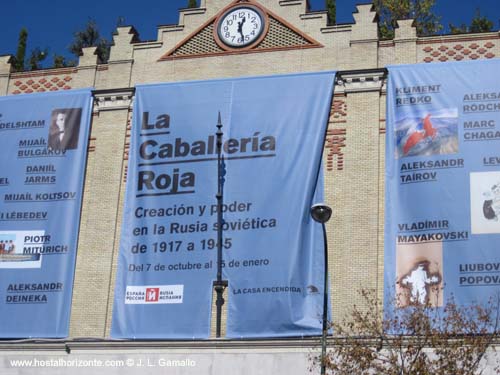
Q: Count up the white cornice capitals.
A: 2